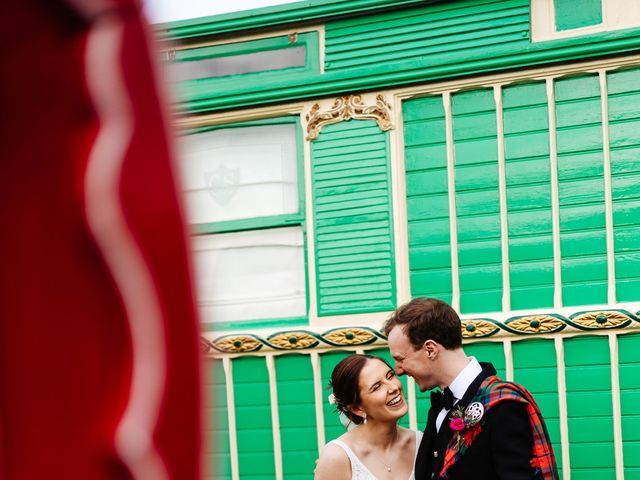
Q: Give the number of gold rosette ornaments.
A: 6